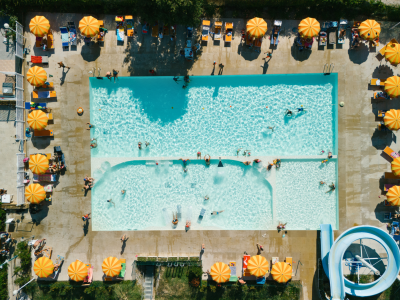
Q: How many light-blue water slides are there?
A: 1